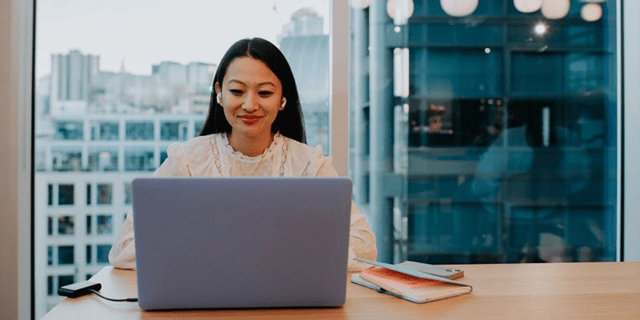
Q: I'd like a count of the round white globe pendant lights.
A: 6